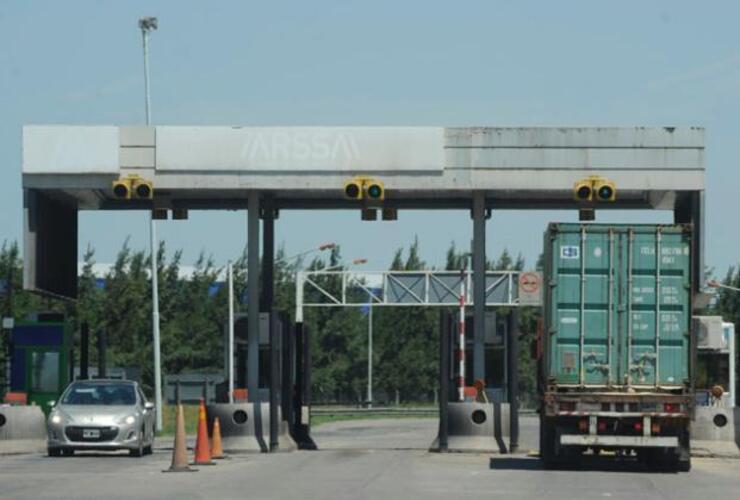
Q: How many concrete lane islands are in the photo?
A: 4